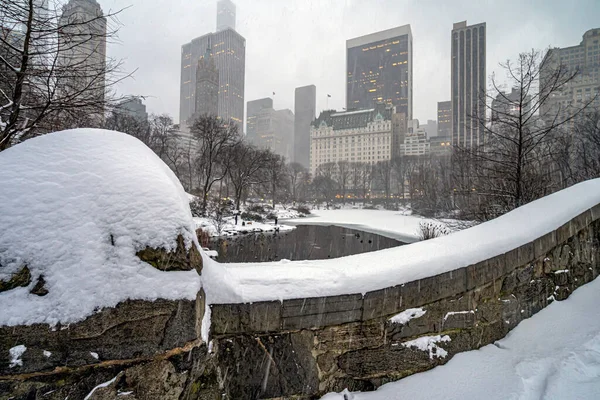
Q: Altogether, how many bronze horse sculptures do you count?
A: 0